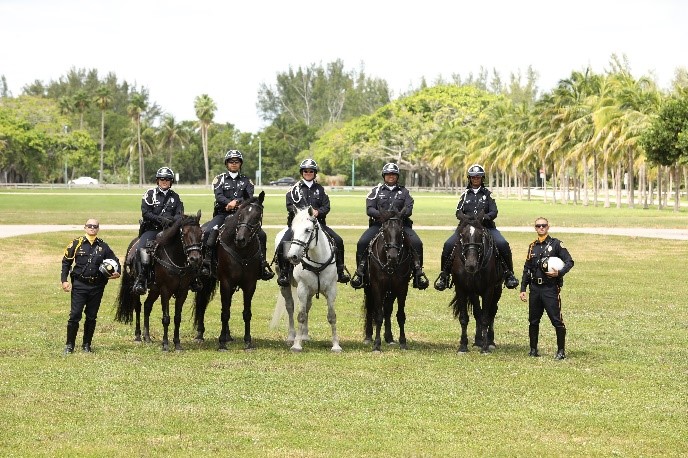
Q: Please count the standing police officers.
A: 2